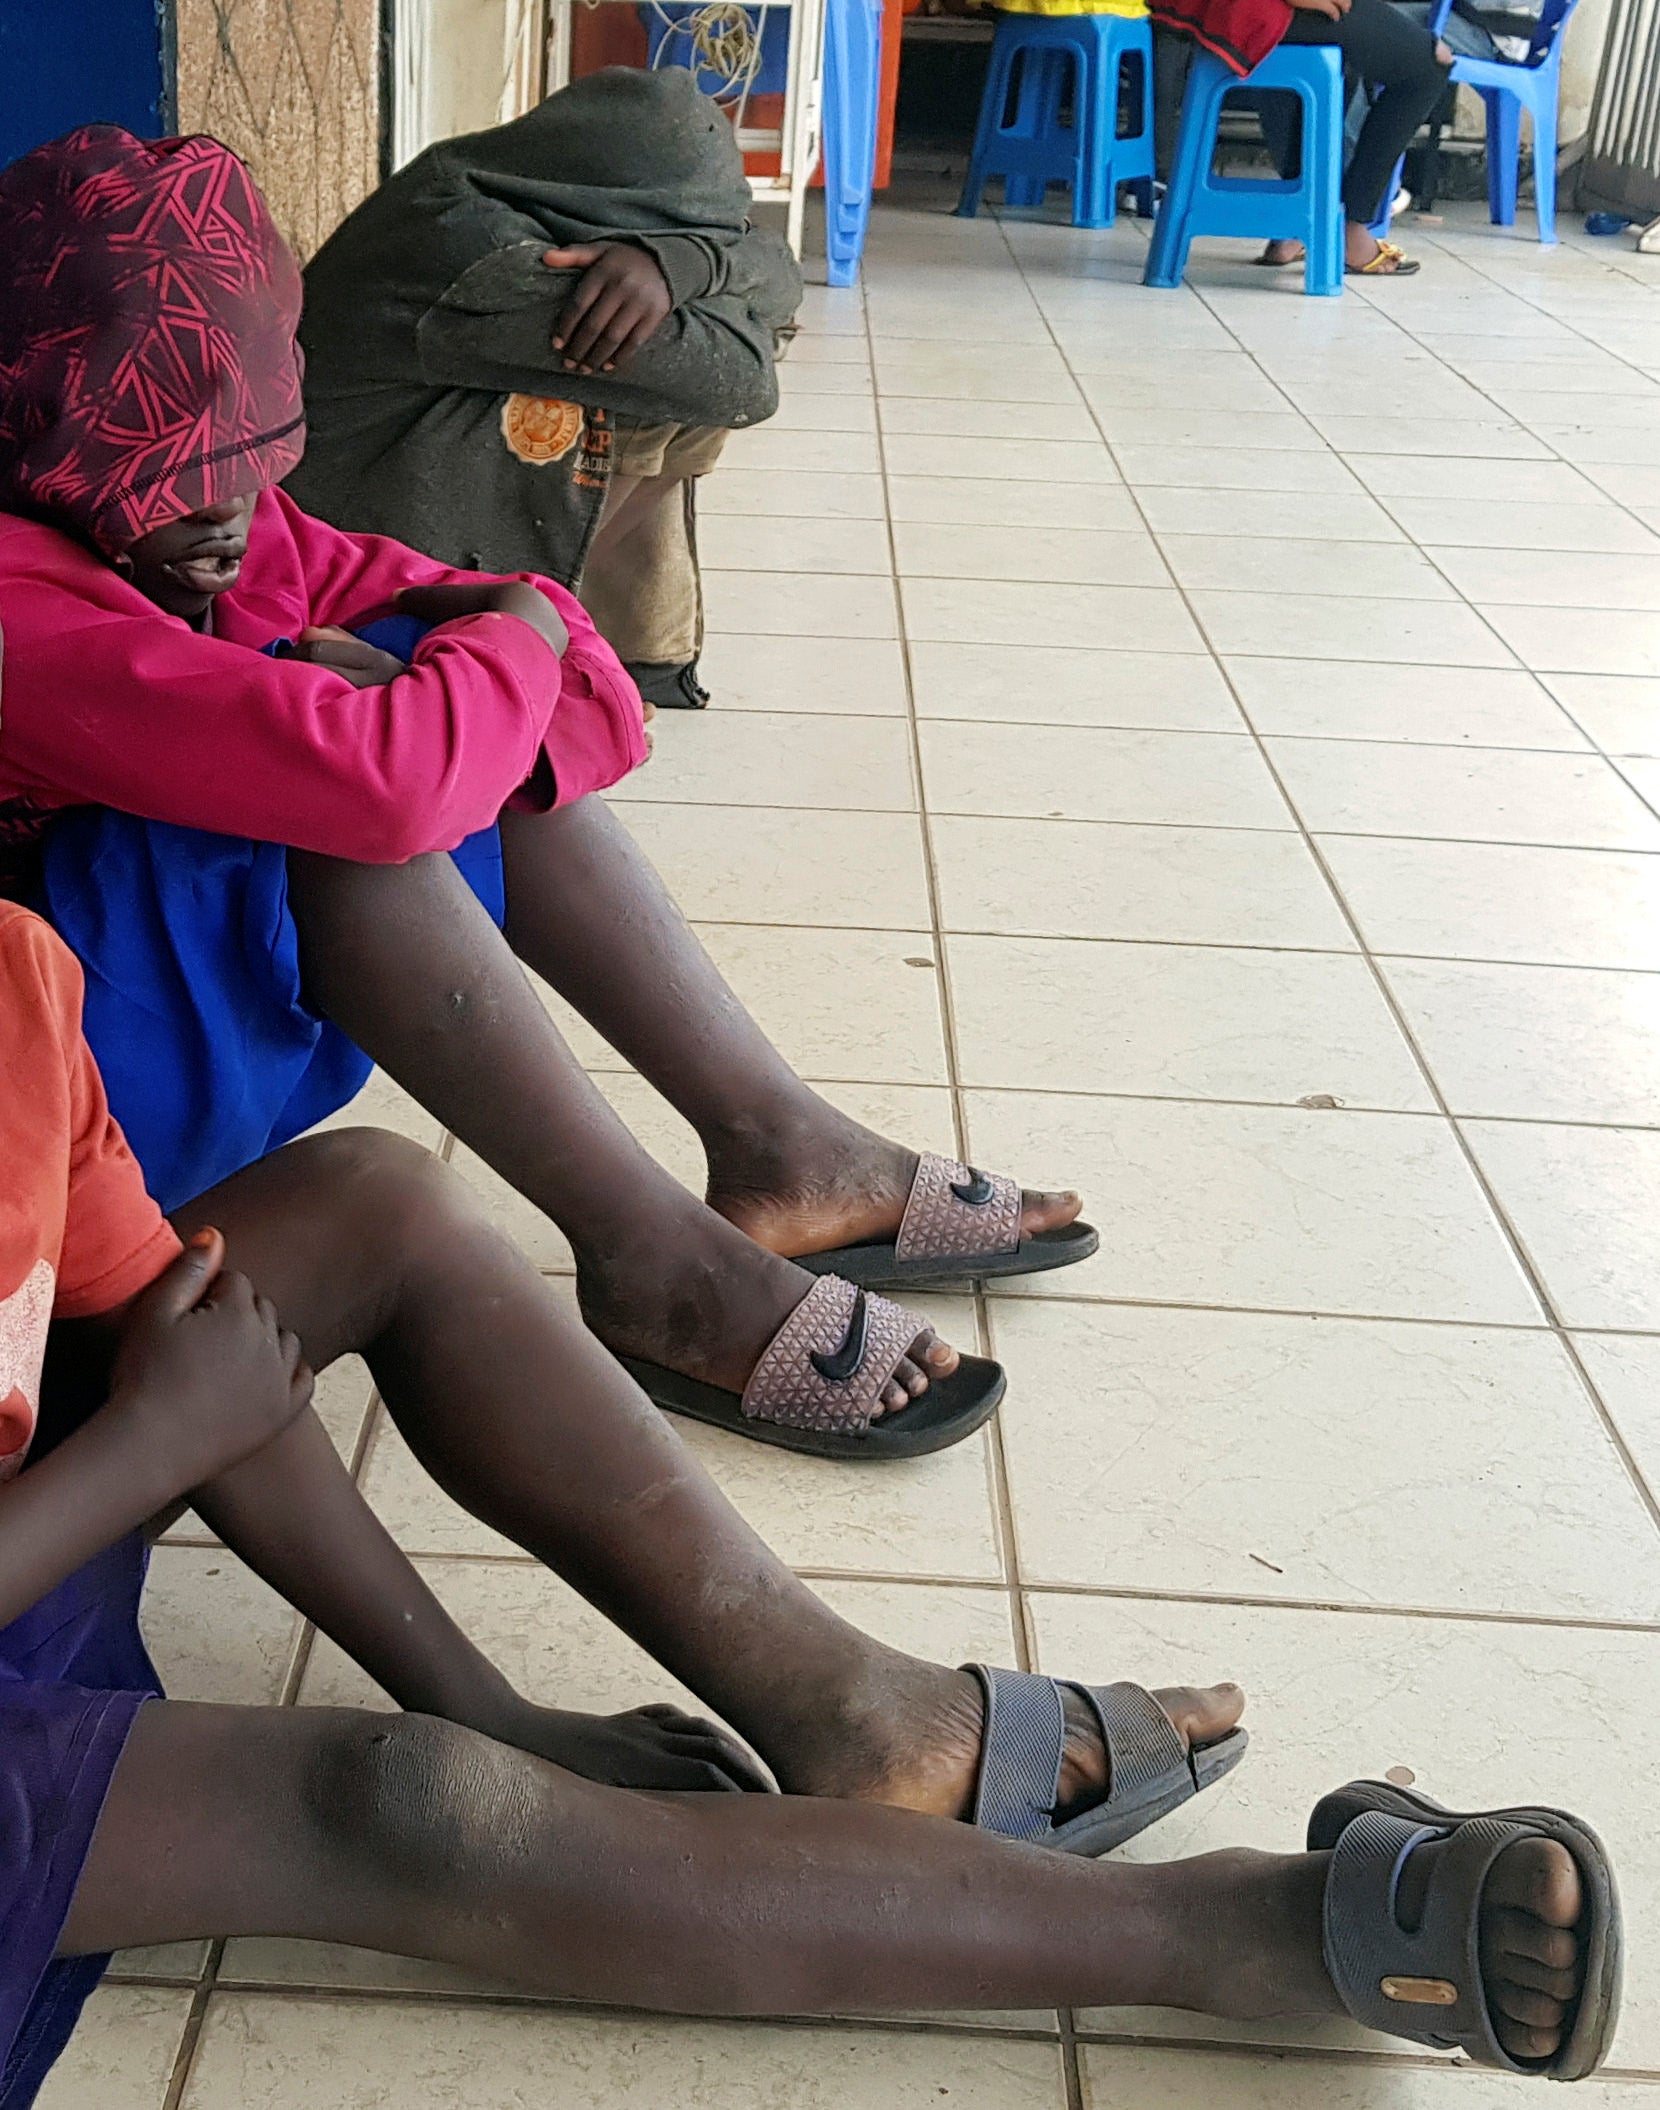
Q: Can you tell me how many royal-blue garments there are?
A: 1